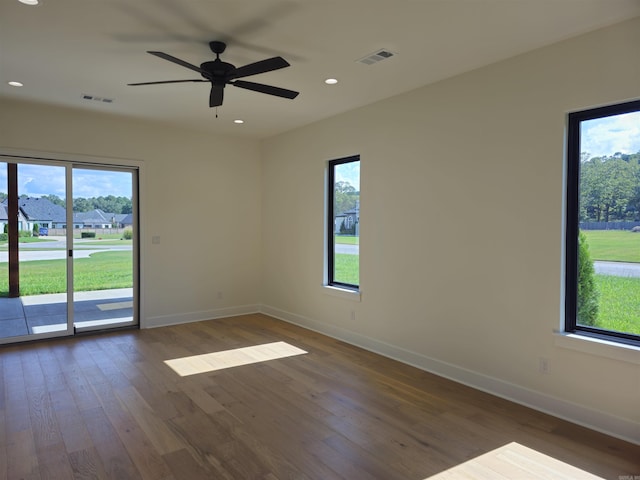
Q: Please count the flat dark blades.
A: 5